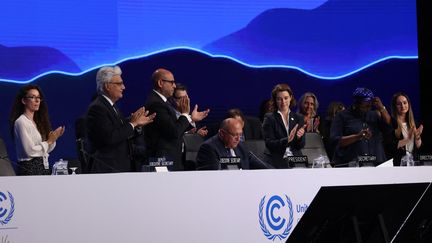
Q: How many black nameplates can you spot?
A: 5